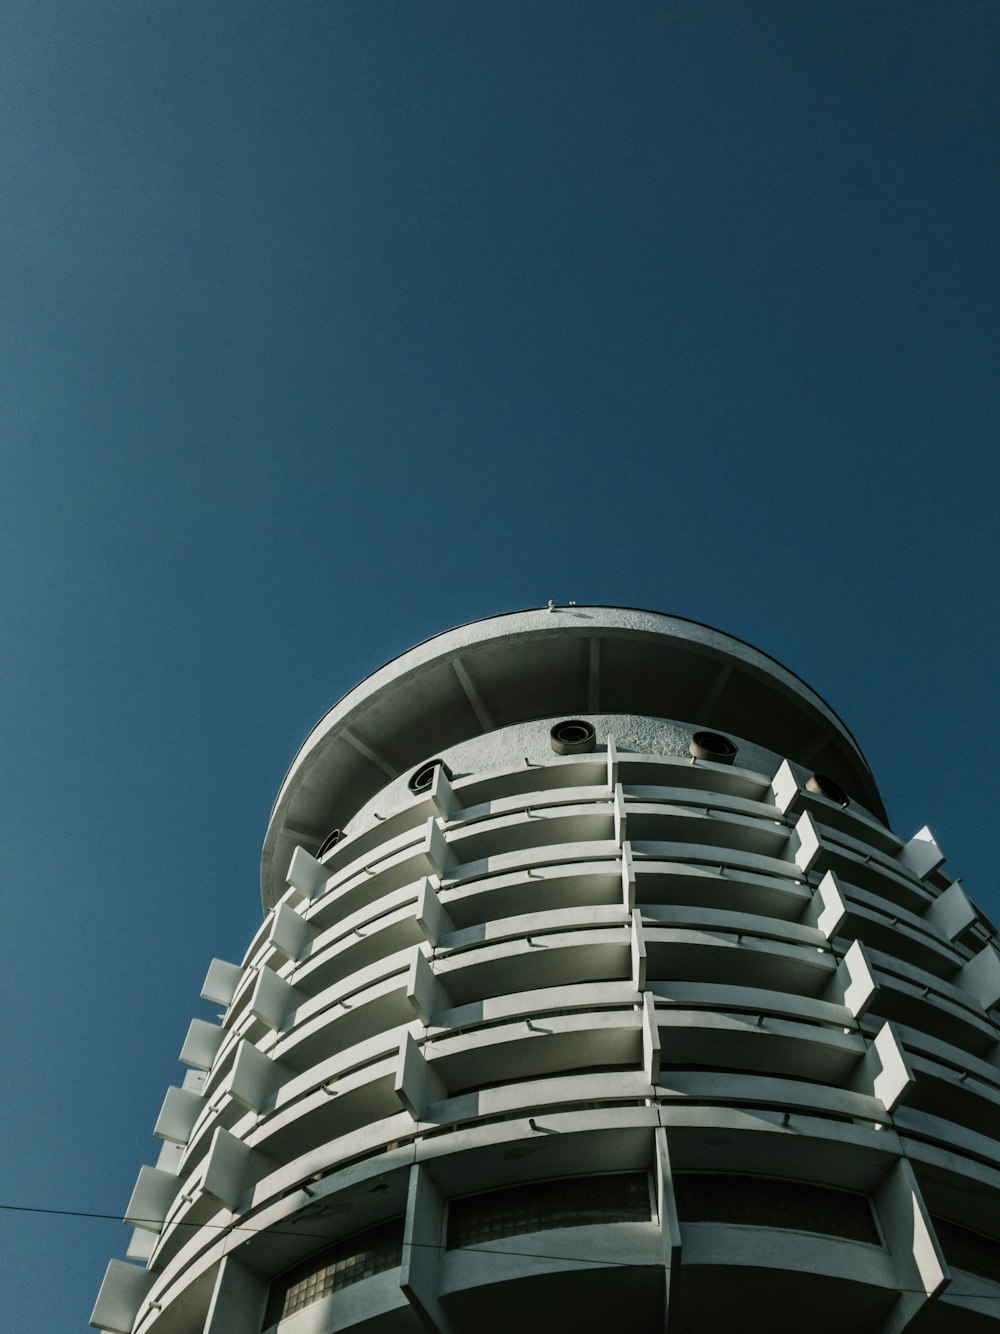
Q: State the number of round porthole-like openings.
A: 5